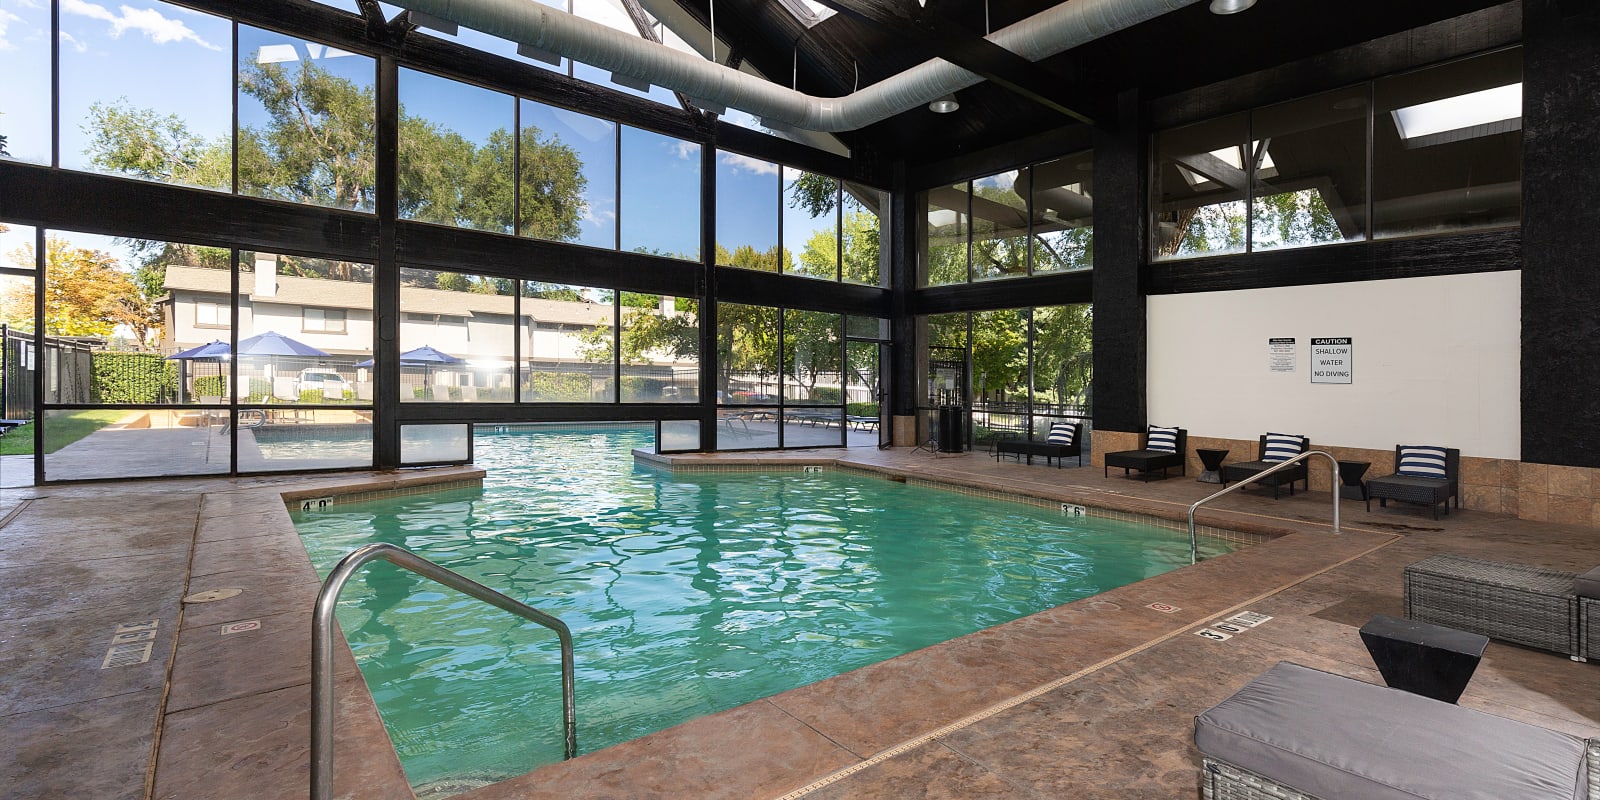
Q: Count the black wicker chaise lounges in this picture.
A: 4